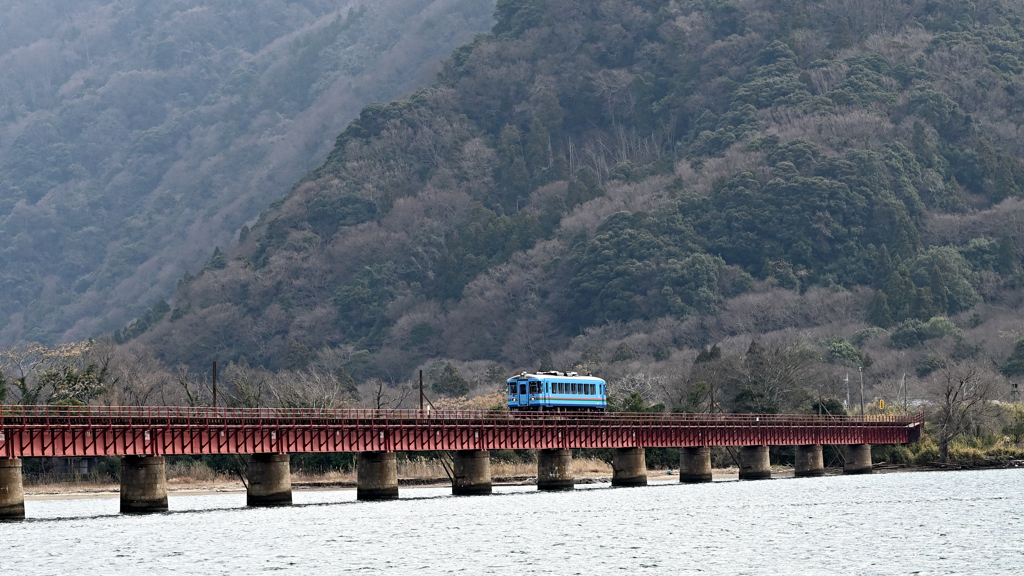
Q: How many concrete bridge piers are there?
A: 11